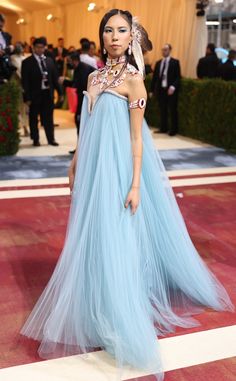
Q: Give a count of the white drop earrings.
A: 2